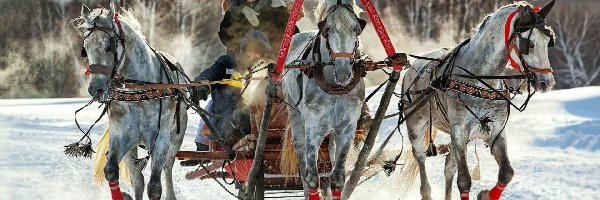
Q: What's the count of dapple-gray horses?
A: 3